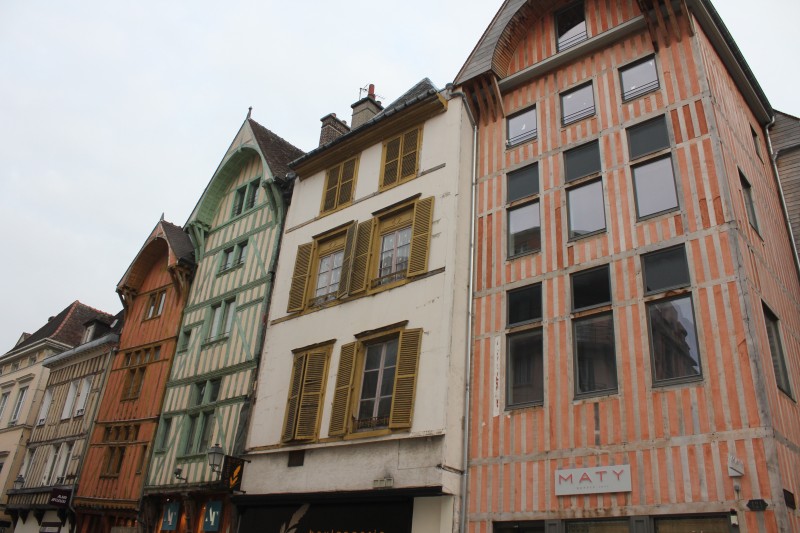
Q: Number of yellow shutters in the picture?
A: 12